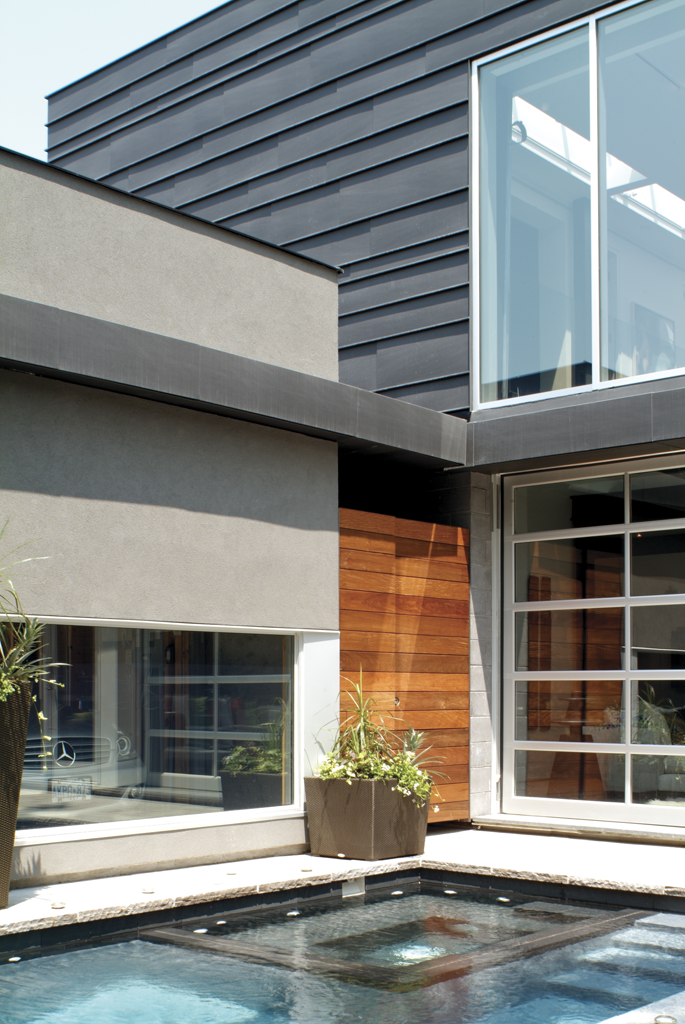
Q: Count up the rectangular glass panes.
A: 13